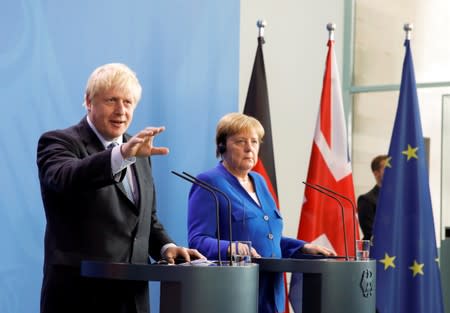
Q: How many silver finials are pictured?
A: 3